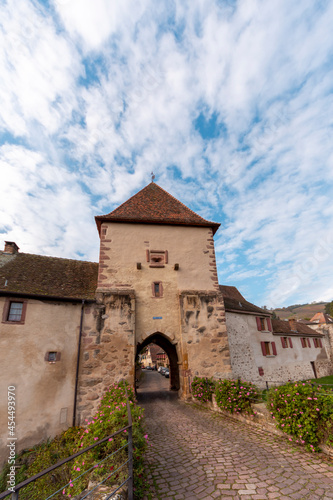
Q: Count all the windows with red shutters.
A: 5